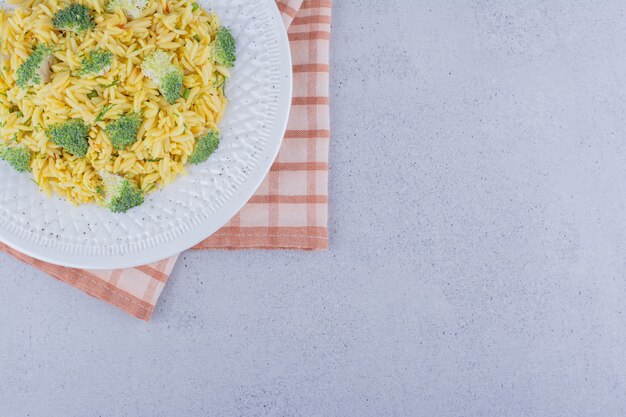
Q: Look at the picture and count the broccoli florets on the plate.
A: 11